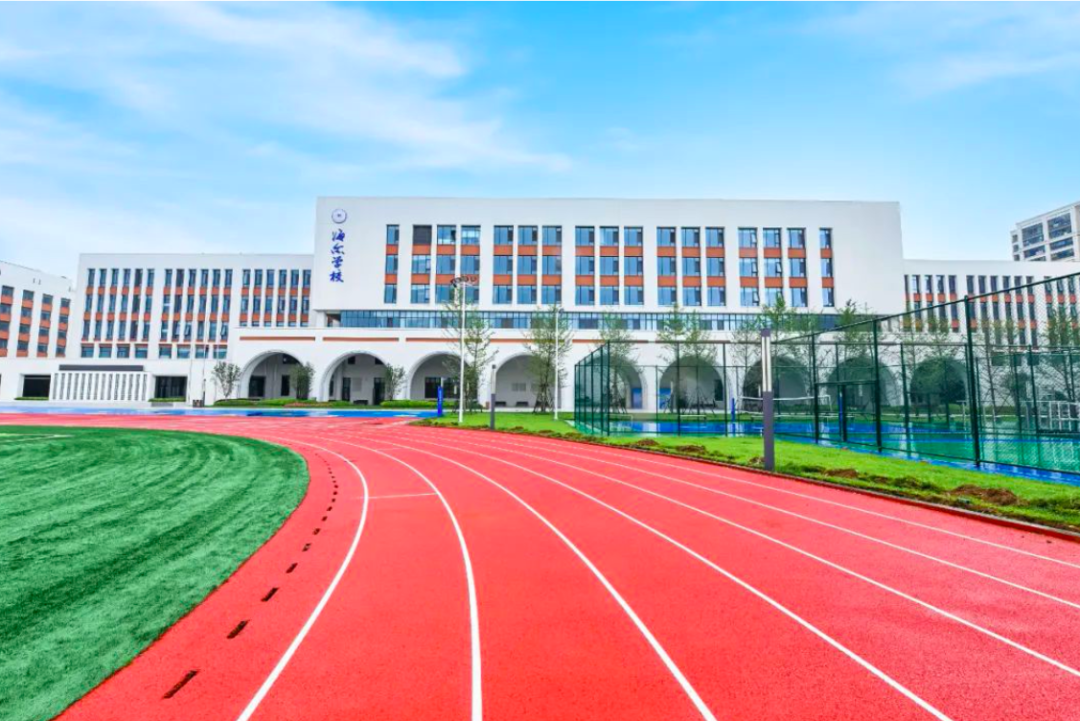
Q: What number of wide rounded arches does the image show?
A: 9